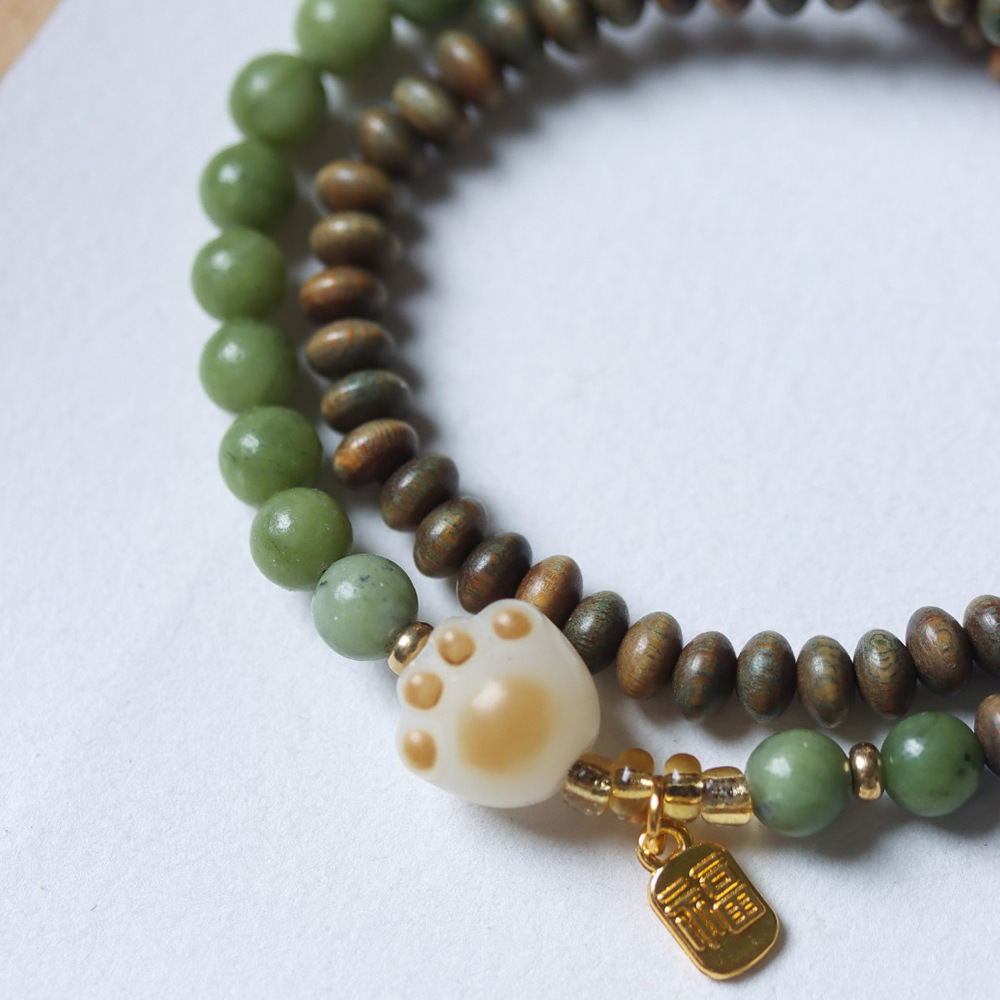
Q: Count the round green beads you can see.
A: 11